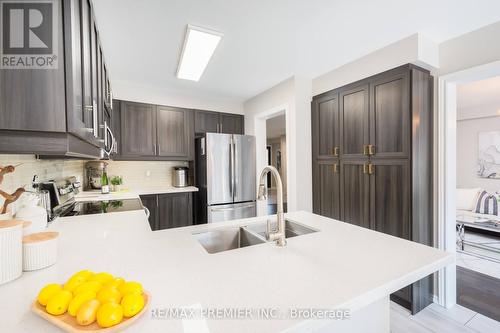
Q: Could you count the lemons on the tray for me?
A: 12